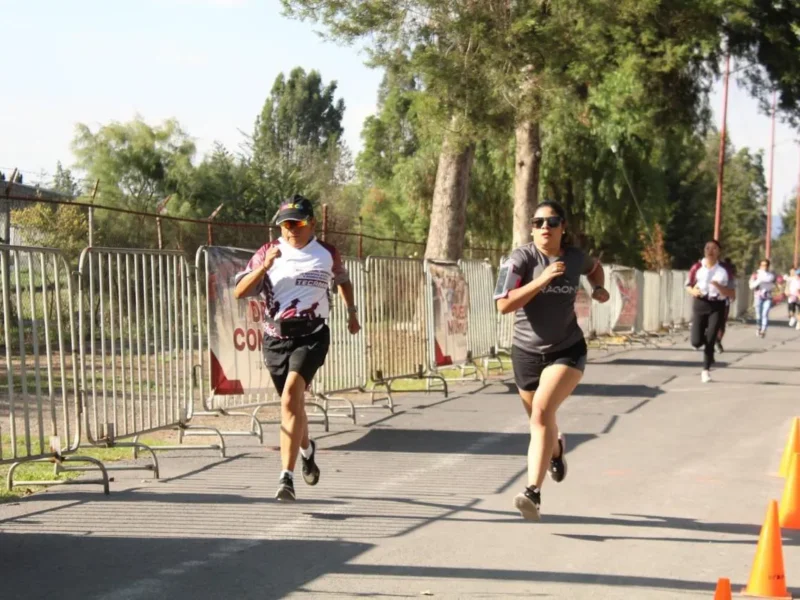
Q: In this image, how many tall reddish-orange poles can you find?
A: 3